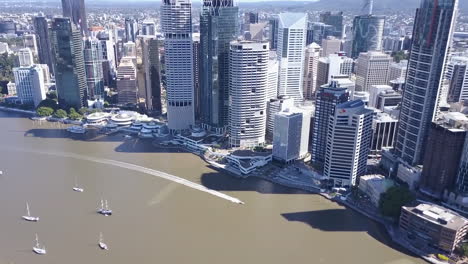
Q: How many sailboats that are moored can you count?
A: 5